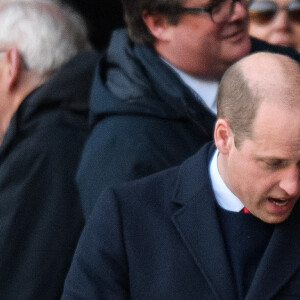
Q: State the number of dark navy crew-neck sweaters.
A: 1